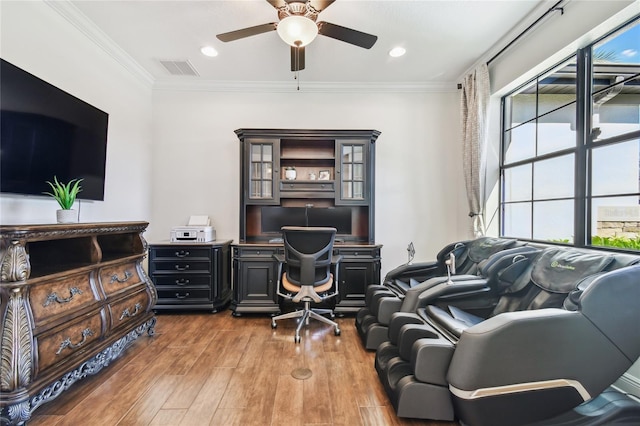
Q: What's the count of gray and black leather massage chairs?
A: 2